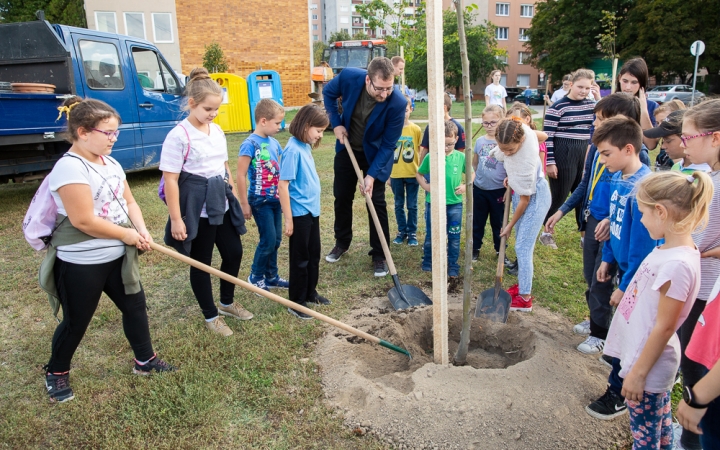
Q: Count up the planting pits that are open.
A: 1